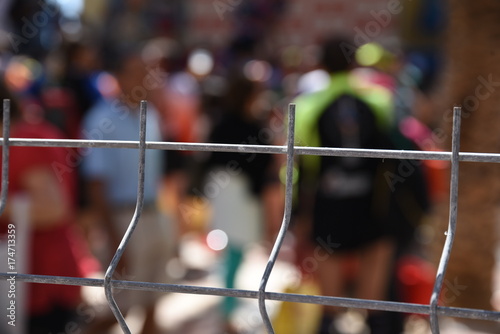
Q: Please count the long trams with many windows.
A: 0